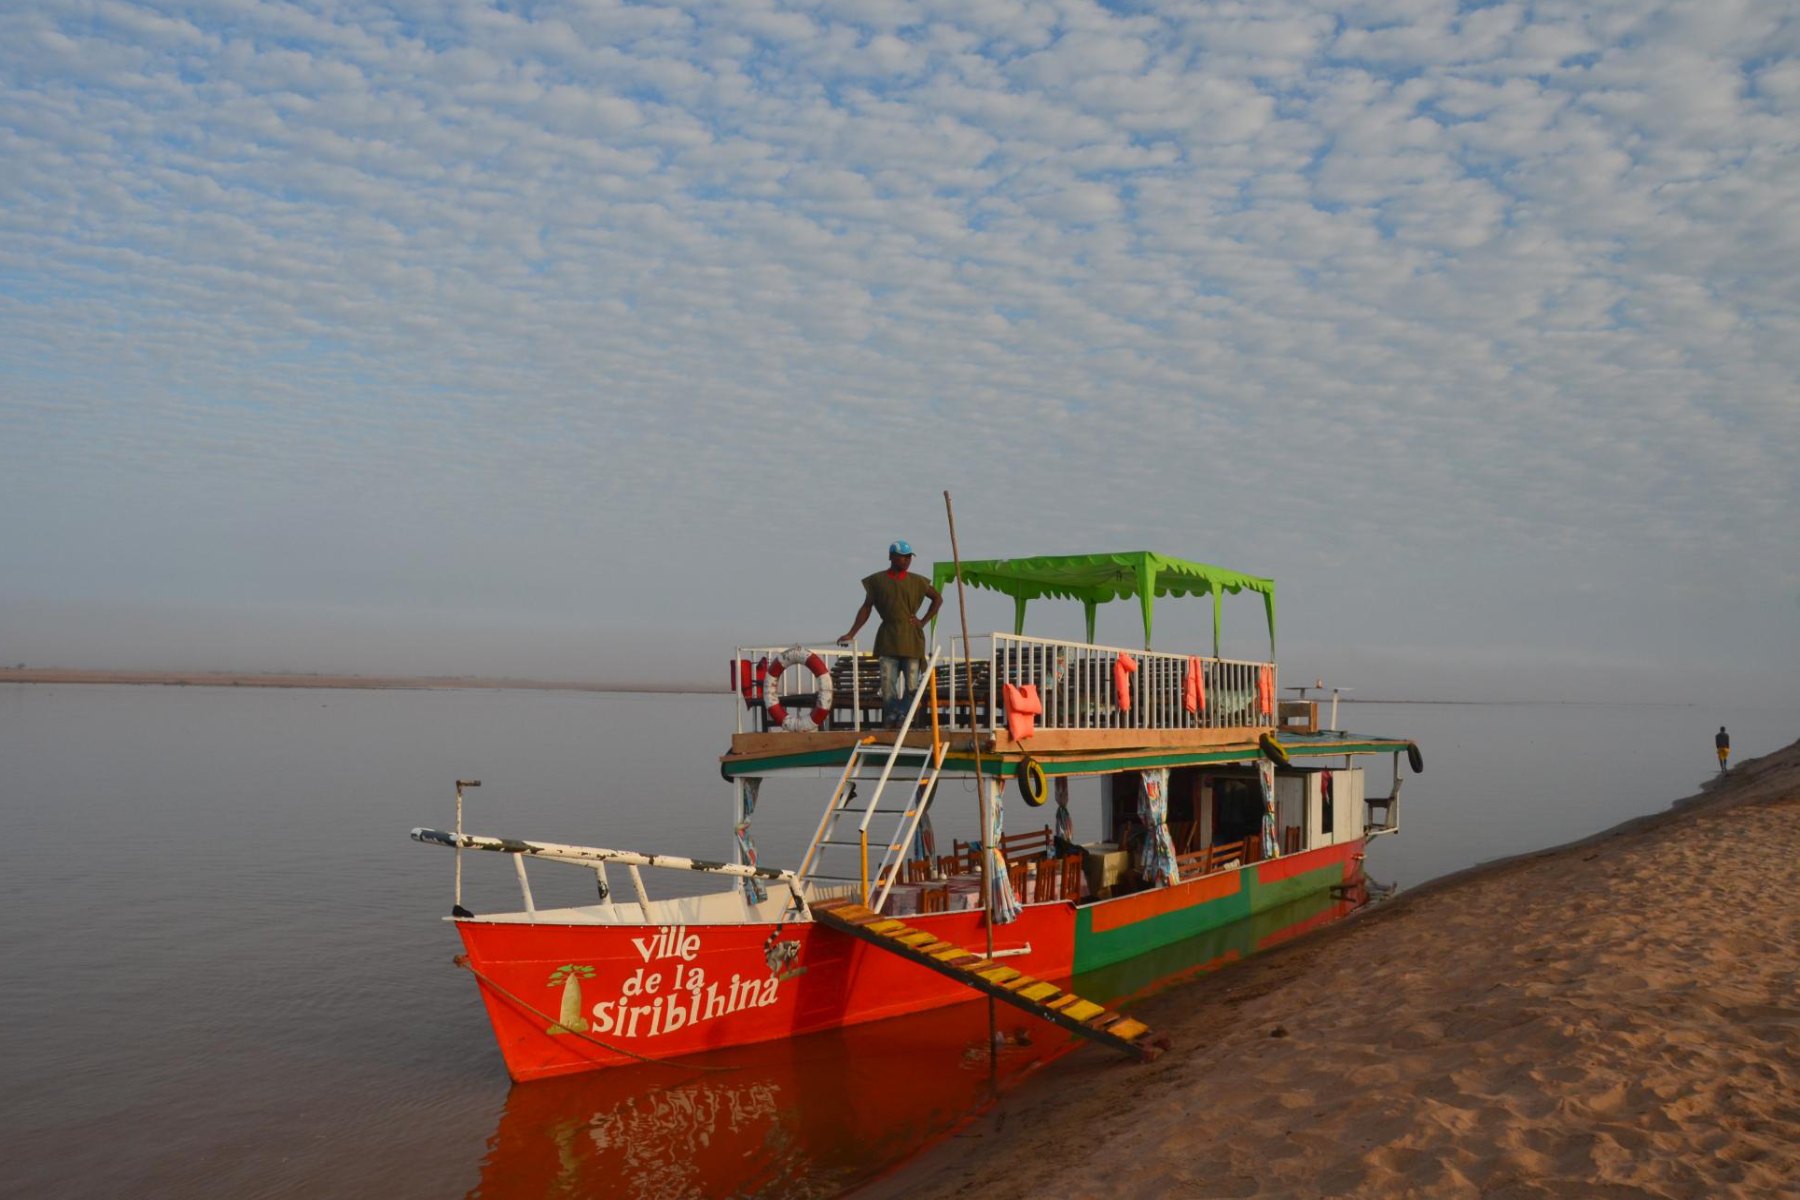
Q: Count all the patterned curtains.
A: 6